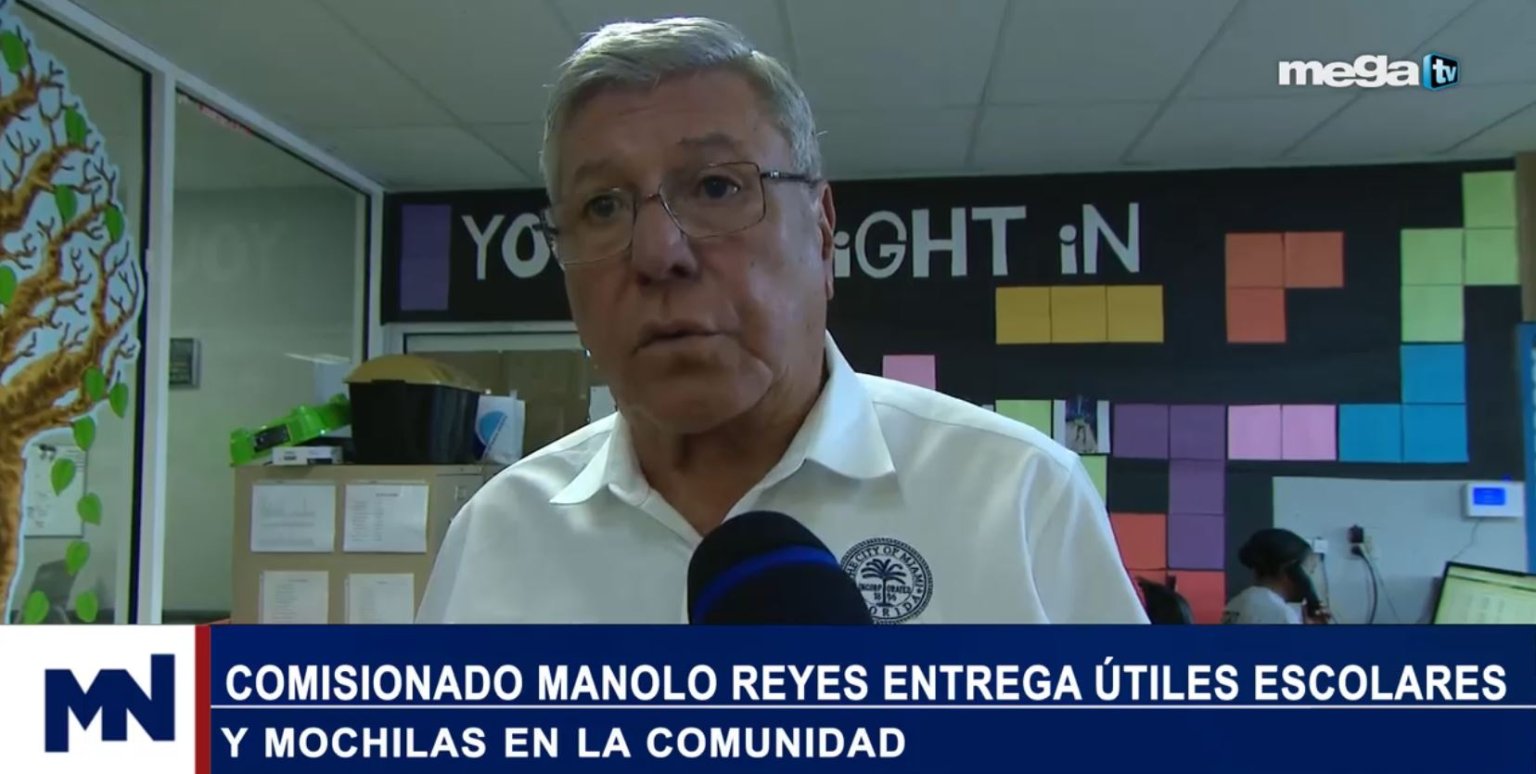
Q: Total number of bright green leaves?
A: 13